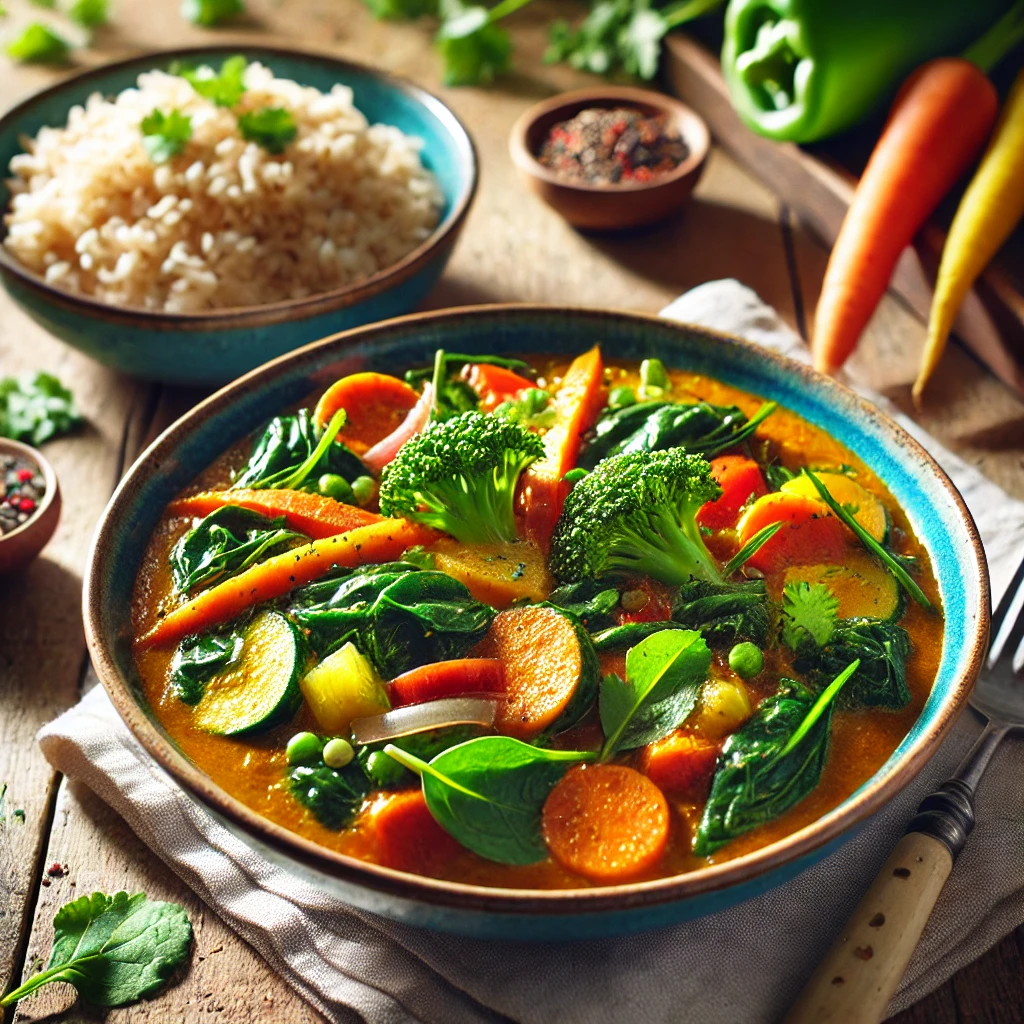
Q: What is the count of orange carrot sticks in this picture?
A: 3